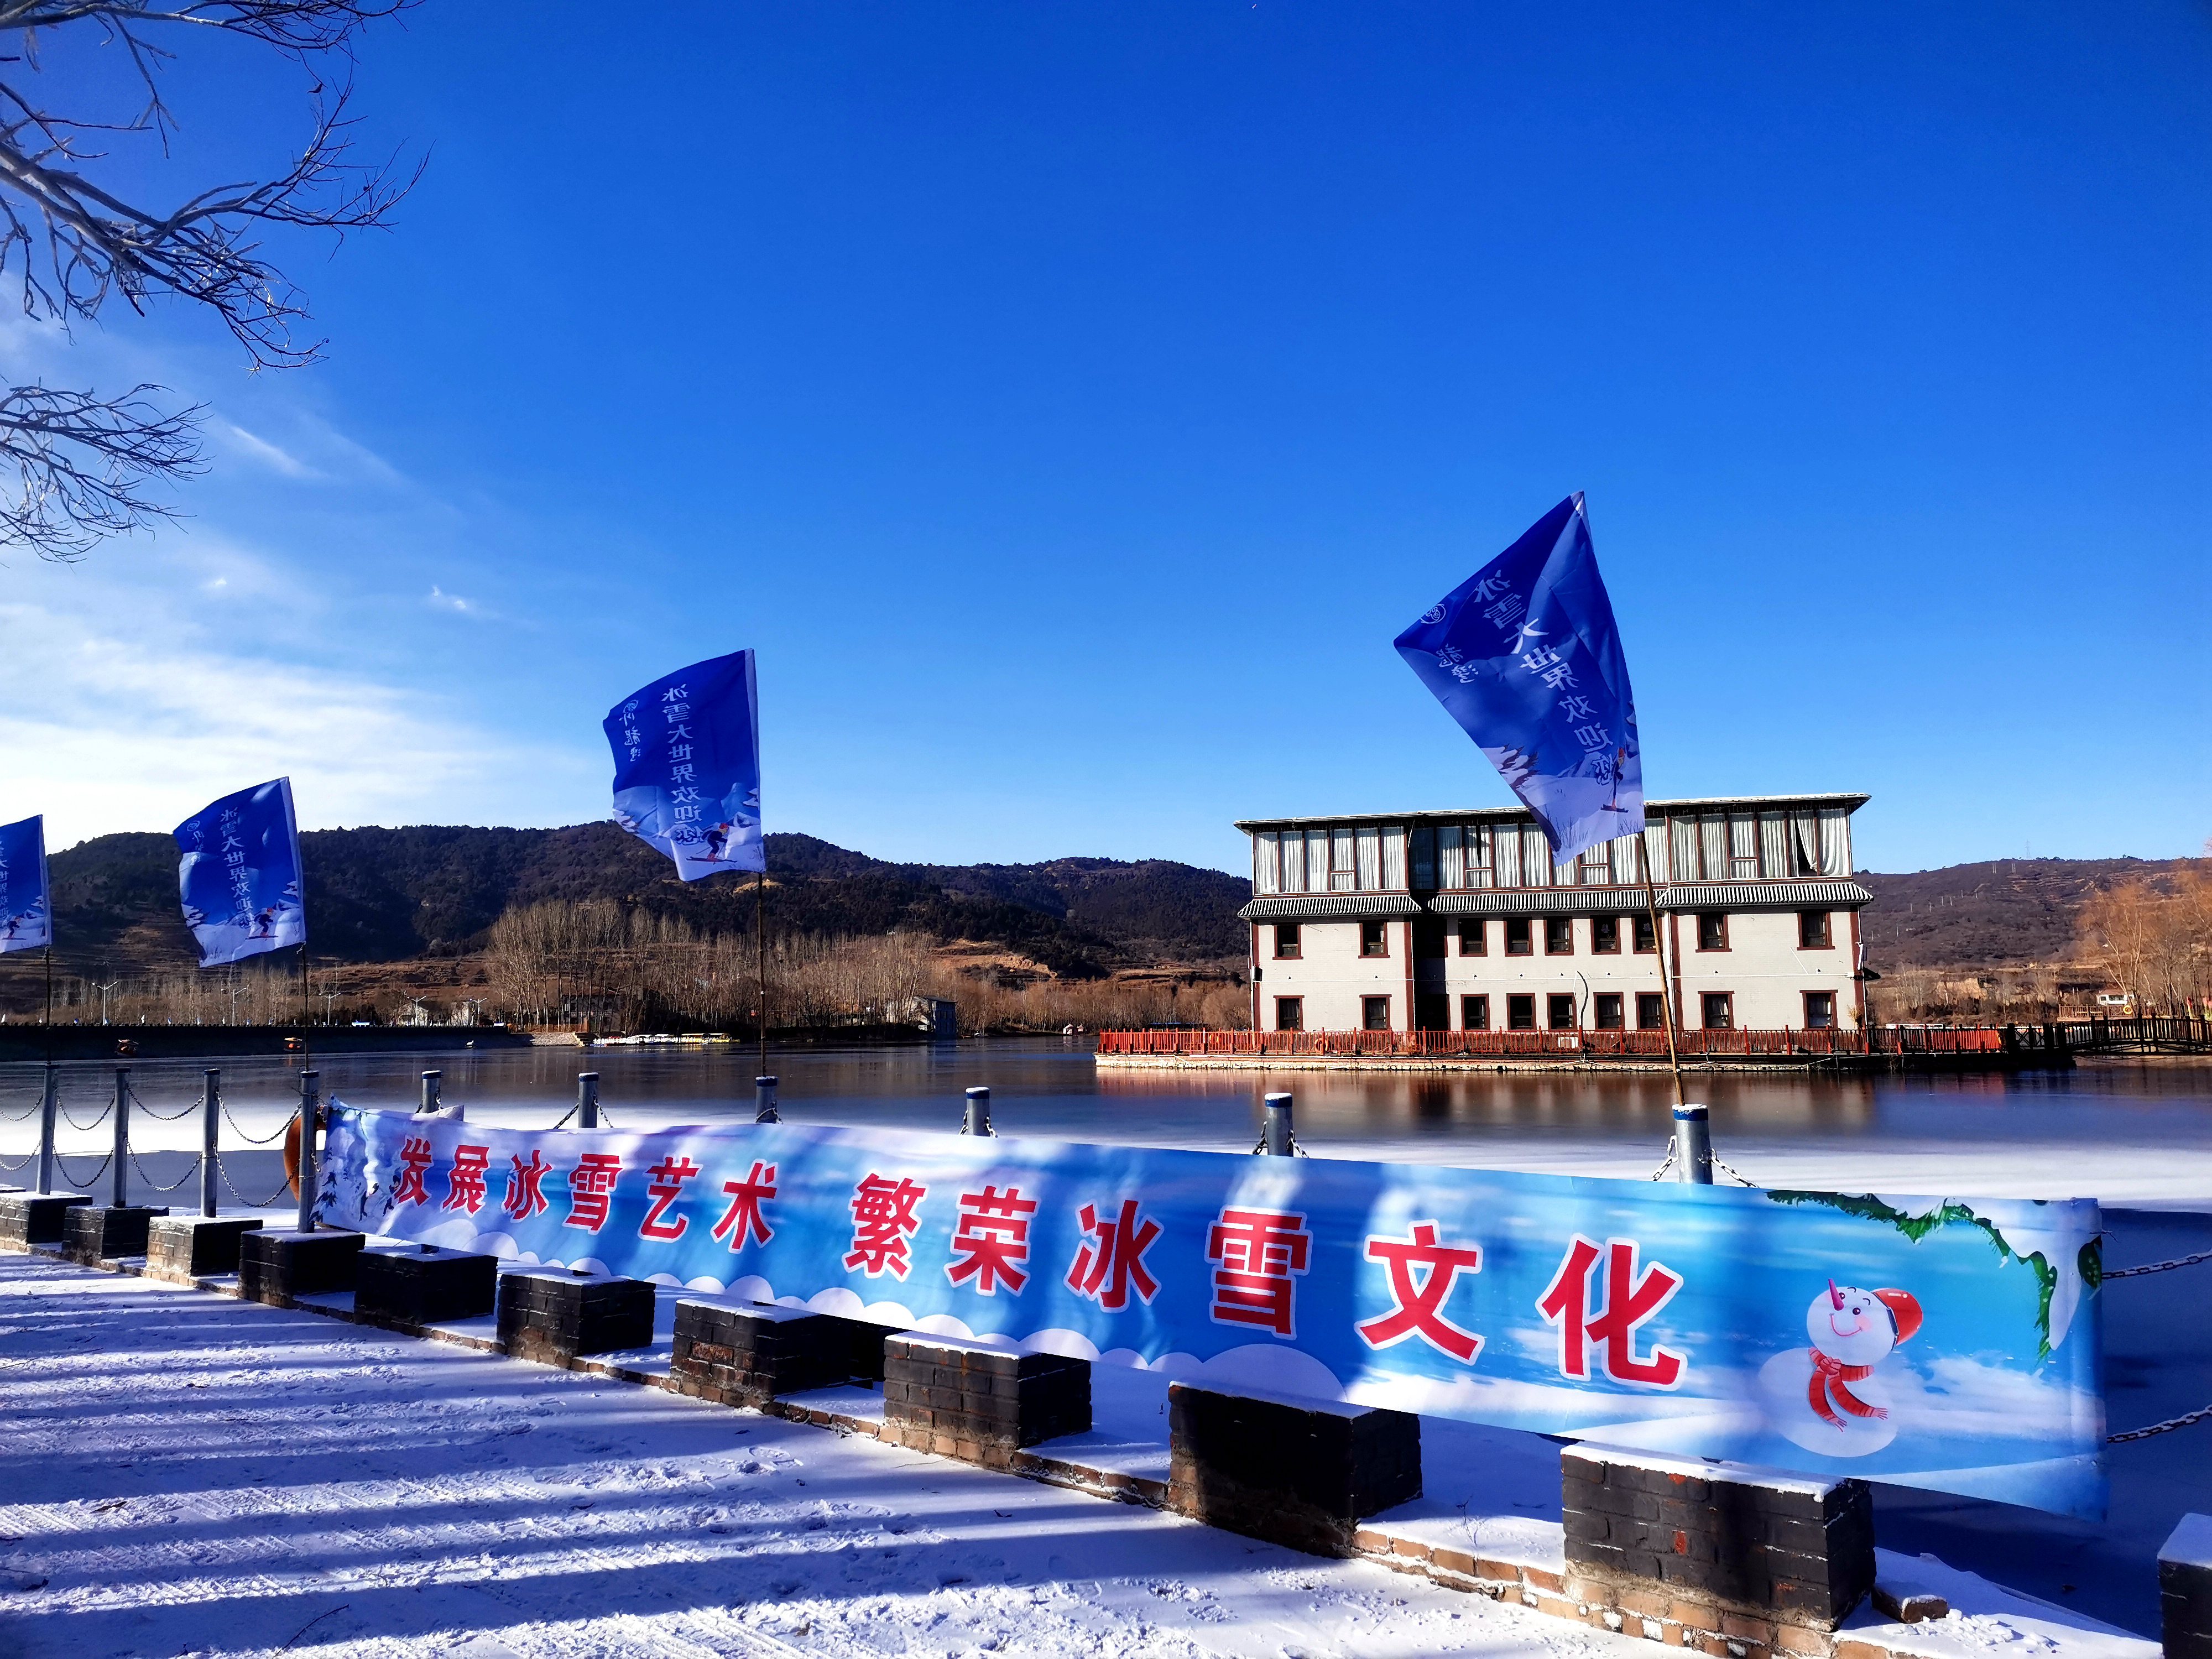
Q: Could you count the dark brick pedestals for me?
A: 11